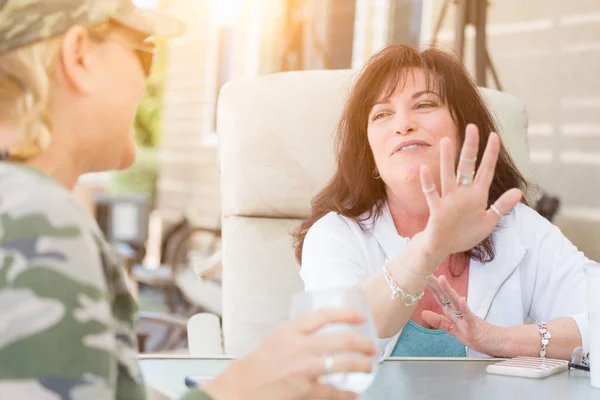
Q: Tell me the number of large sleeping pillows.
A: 0